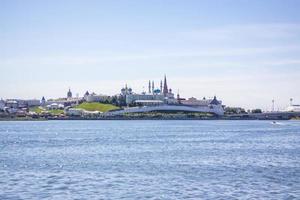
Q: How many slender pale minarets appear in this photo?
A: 3